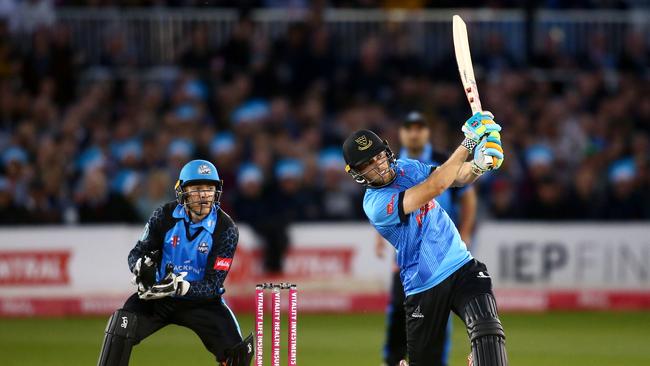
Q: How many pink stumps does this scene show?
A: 3